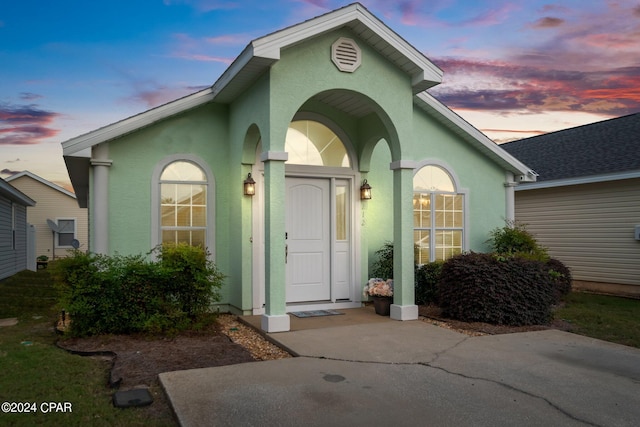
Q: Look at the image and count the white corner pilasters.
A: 2